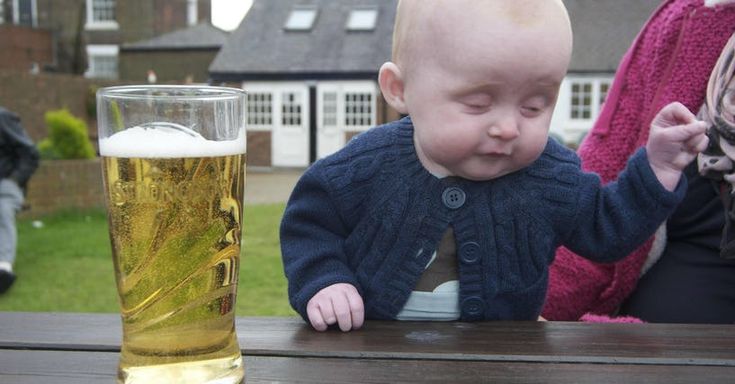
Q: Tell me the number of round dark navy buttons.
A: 3